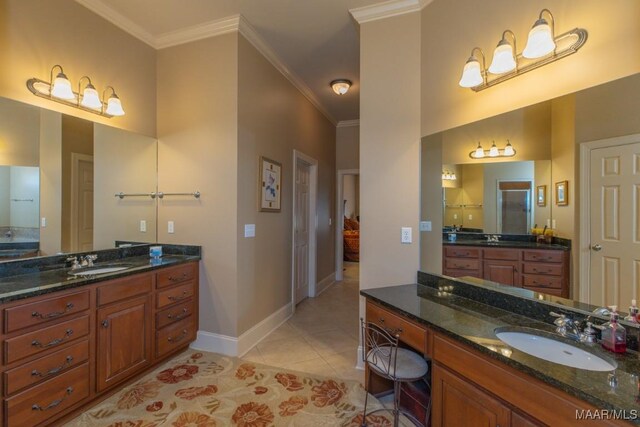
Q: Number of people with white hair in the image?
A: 0